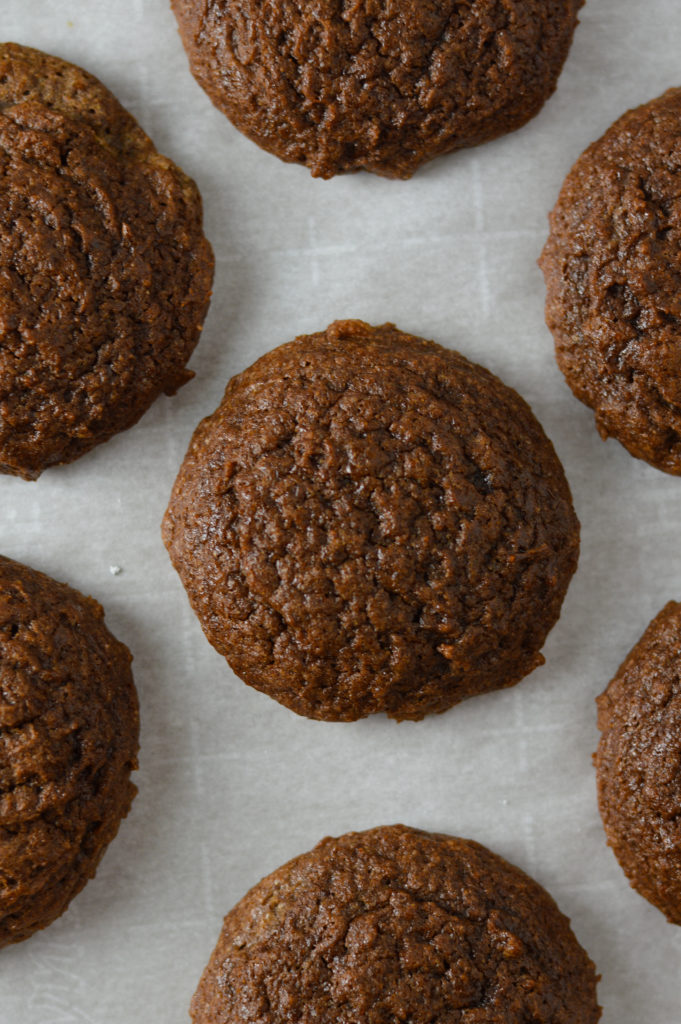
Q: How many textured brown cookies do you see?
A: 7